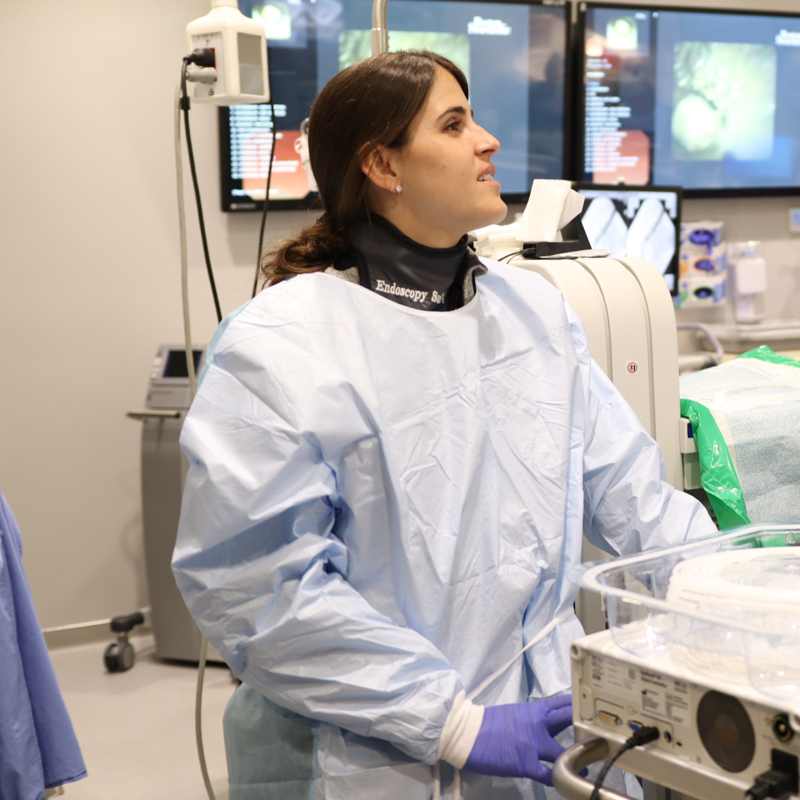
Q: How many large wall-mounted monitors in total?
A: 2